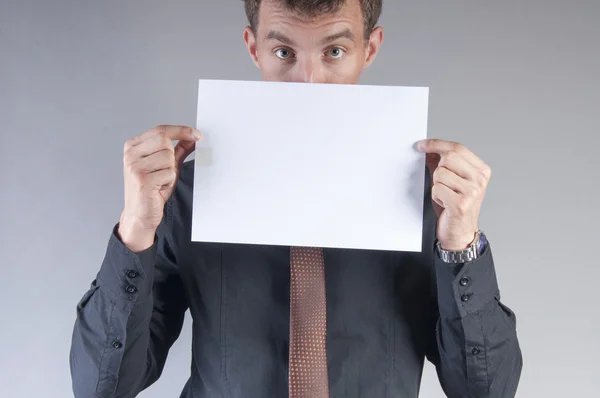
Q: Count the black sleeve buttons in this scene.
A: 6